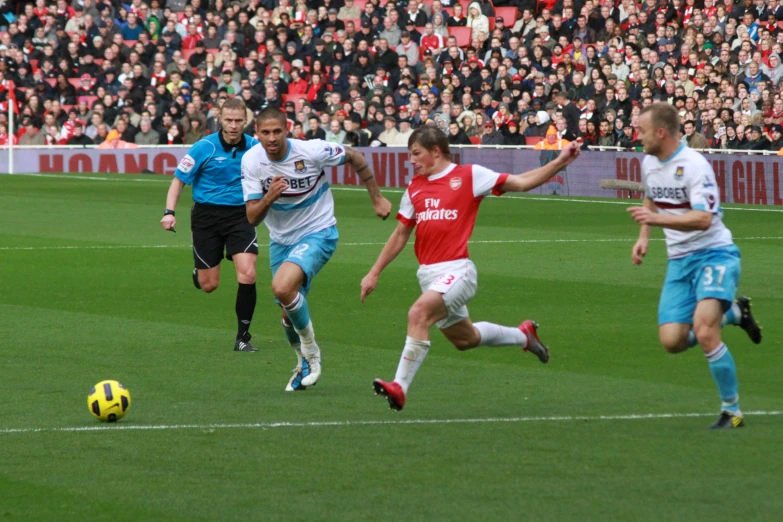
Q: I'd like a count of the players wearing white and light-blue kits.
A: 2